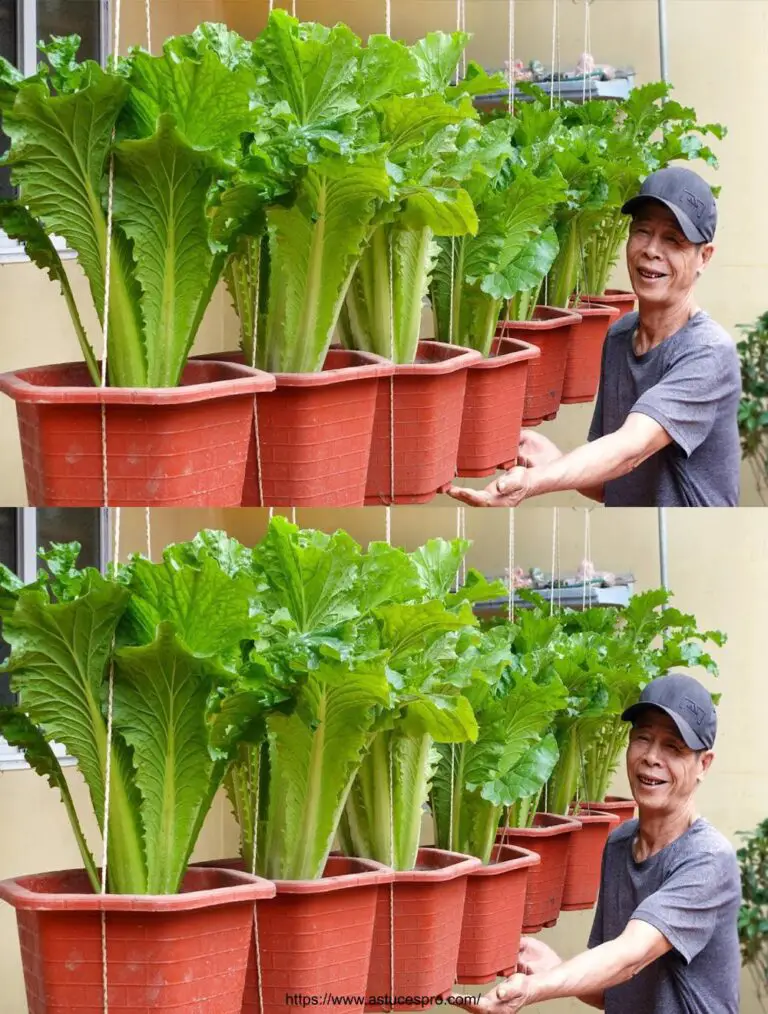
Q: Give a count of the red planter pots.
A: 14